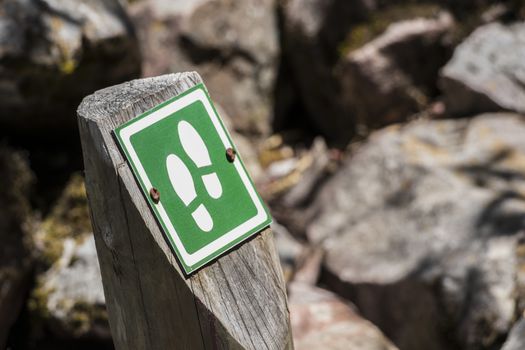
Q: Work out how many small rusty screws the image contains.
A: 2